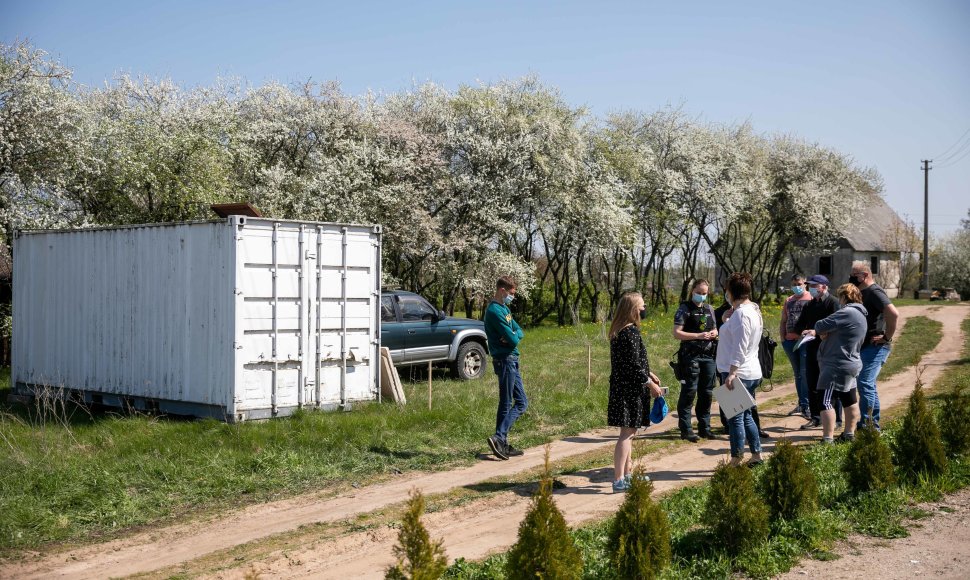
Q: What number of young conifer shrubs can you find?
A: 8